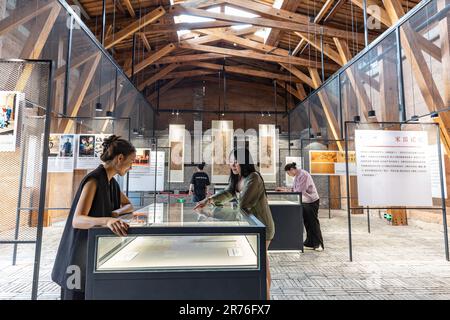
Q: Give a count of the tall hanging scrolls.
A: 3